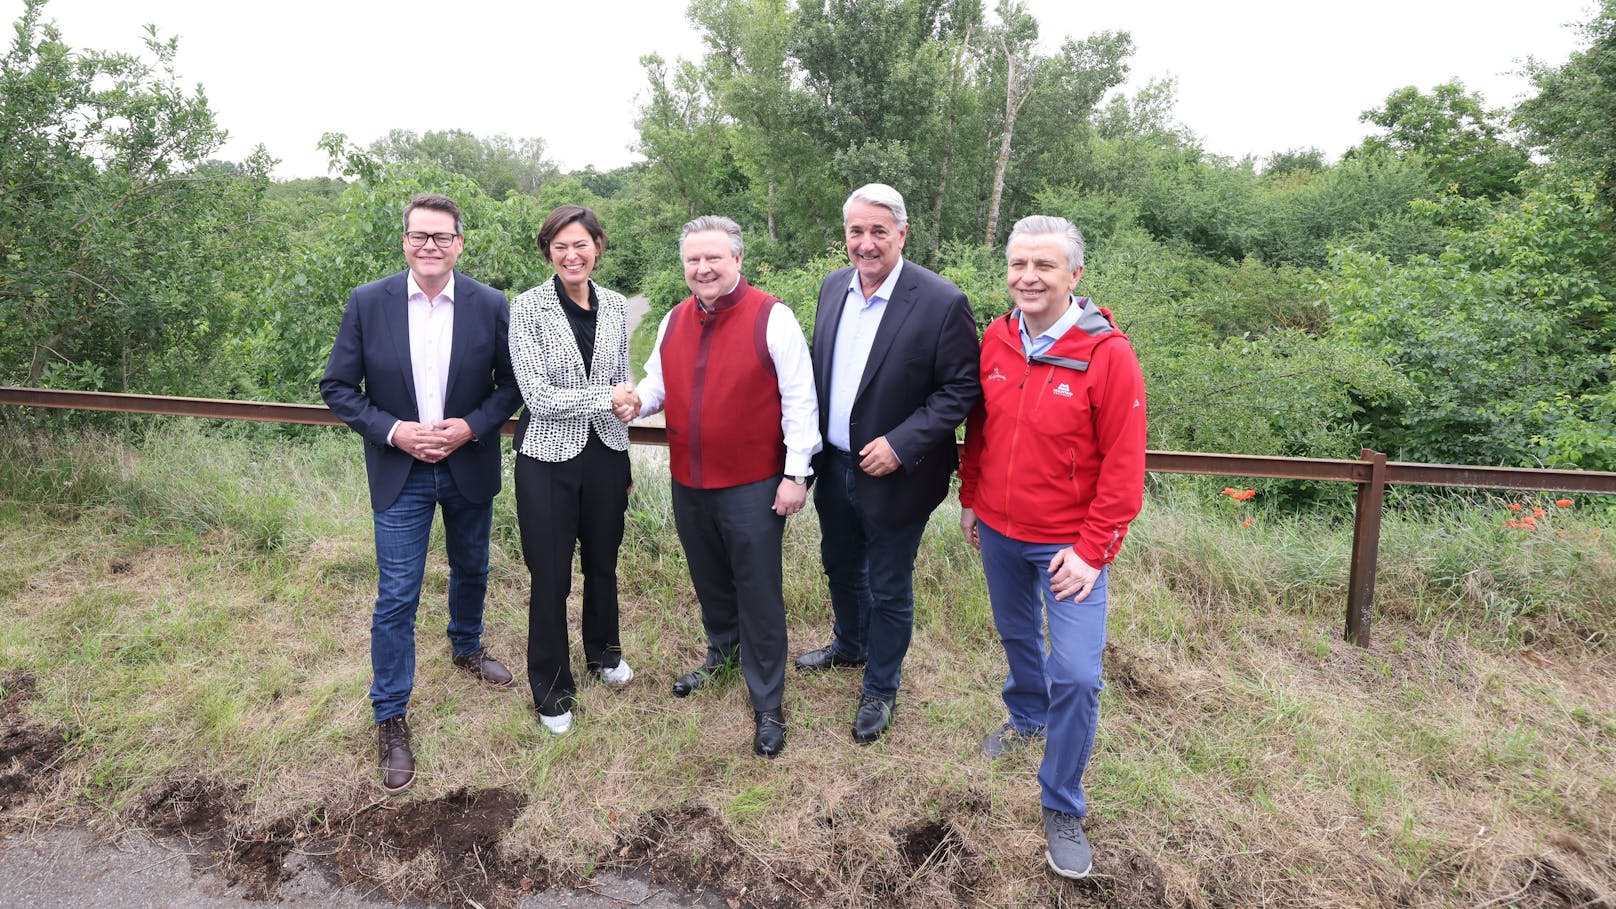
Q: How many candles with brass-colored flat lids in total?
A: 0